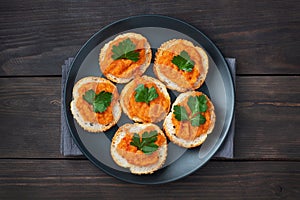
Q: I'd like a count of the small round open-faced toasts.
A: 6